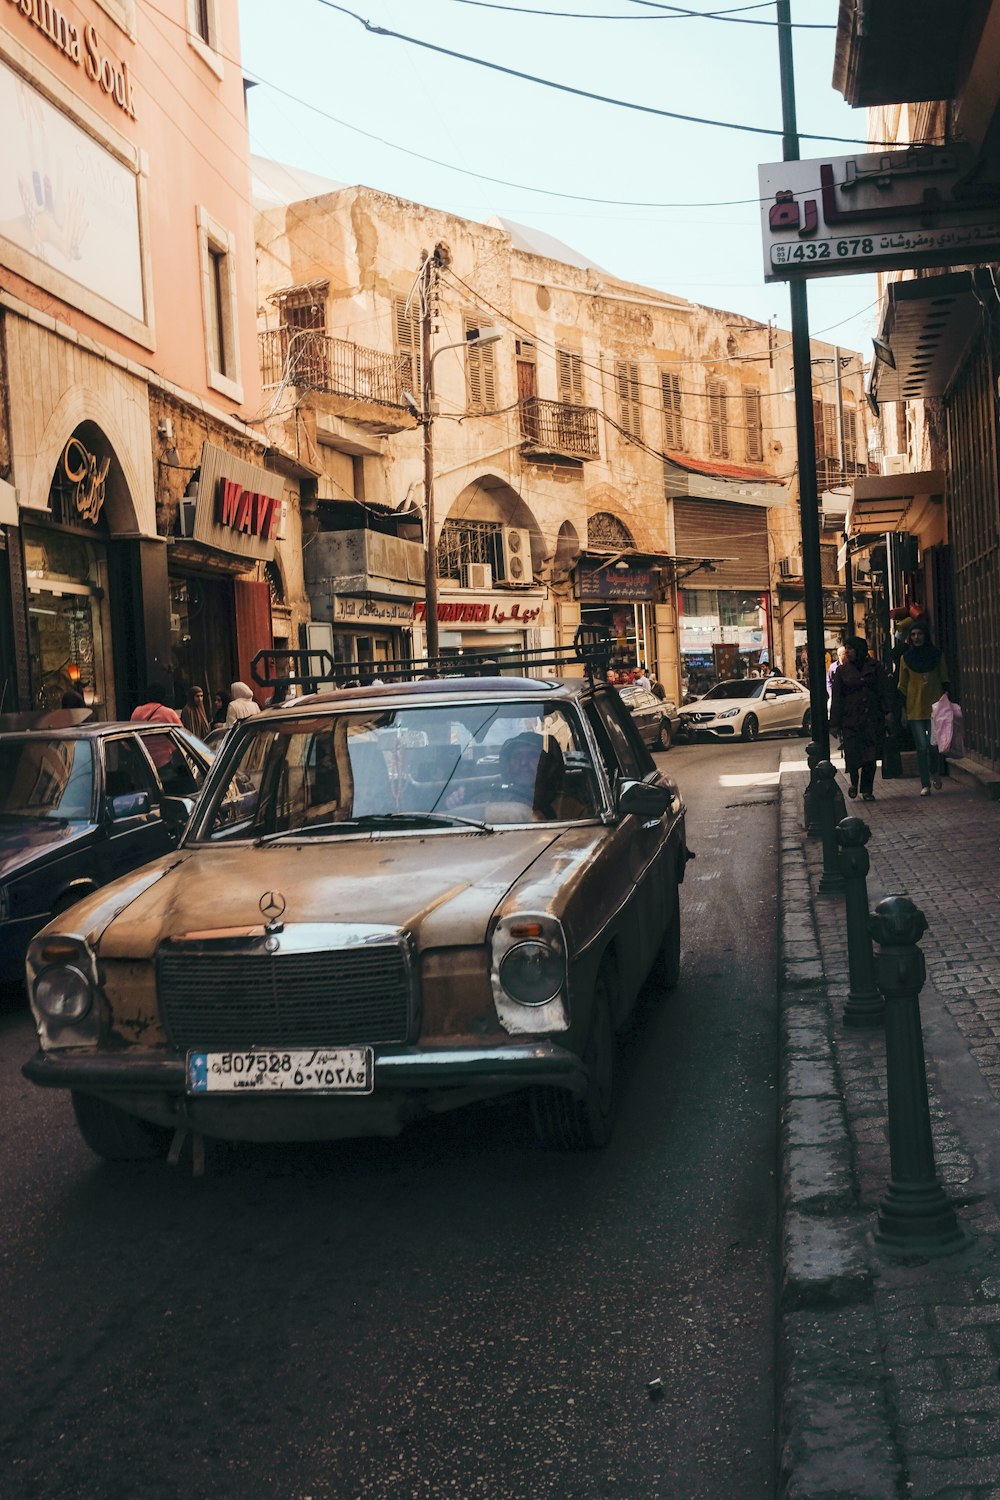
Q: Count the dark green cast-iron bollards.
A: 4